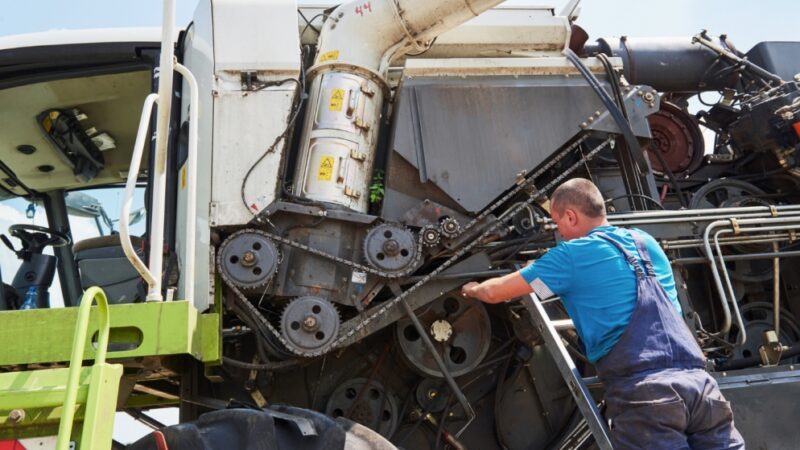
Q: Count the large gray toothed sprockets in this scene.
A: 3